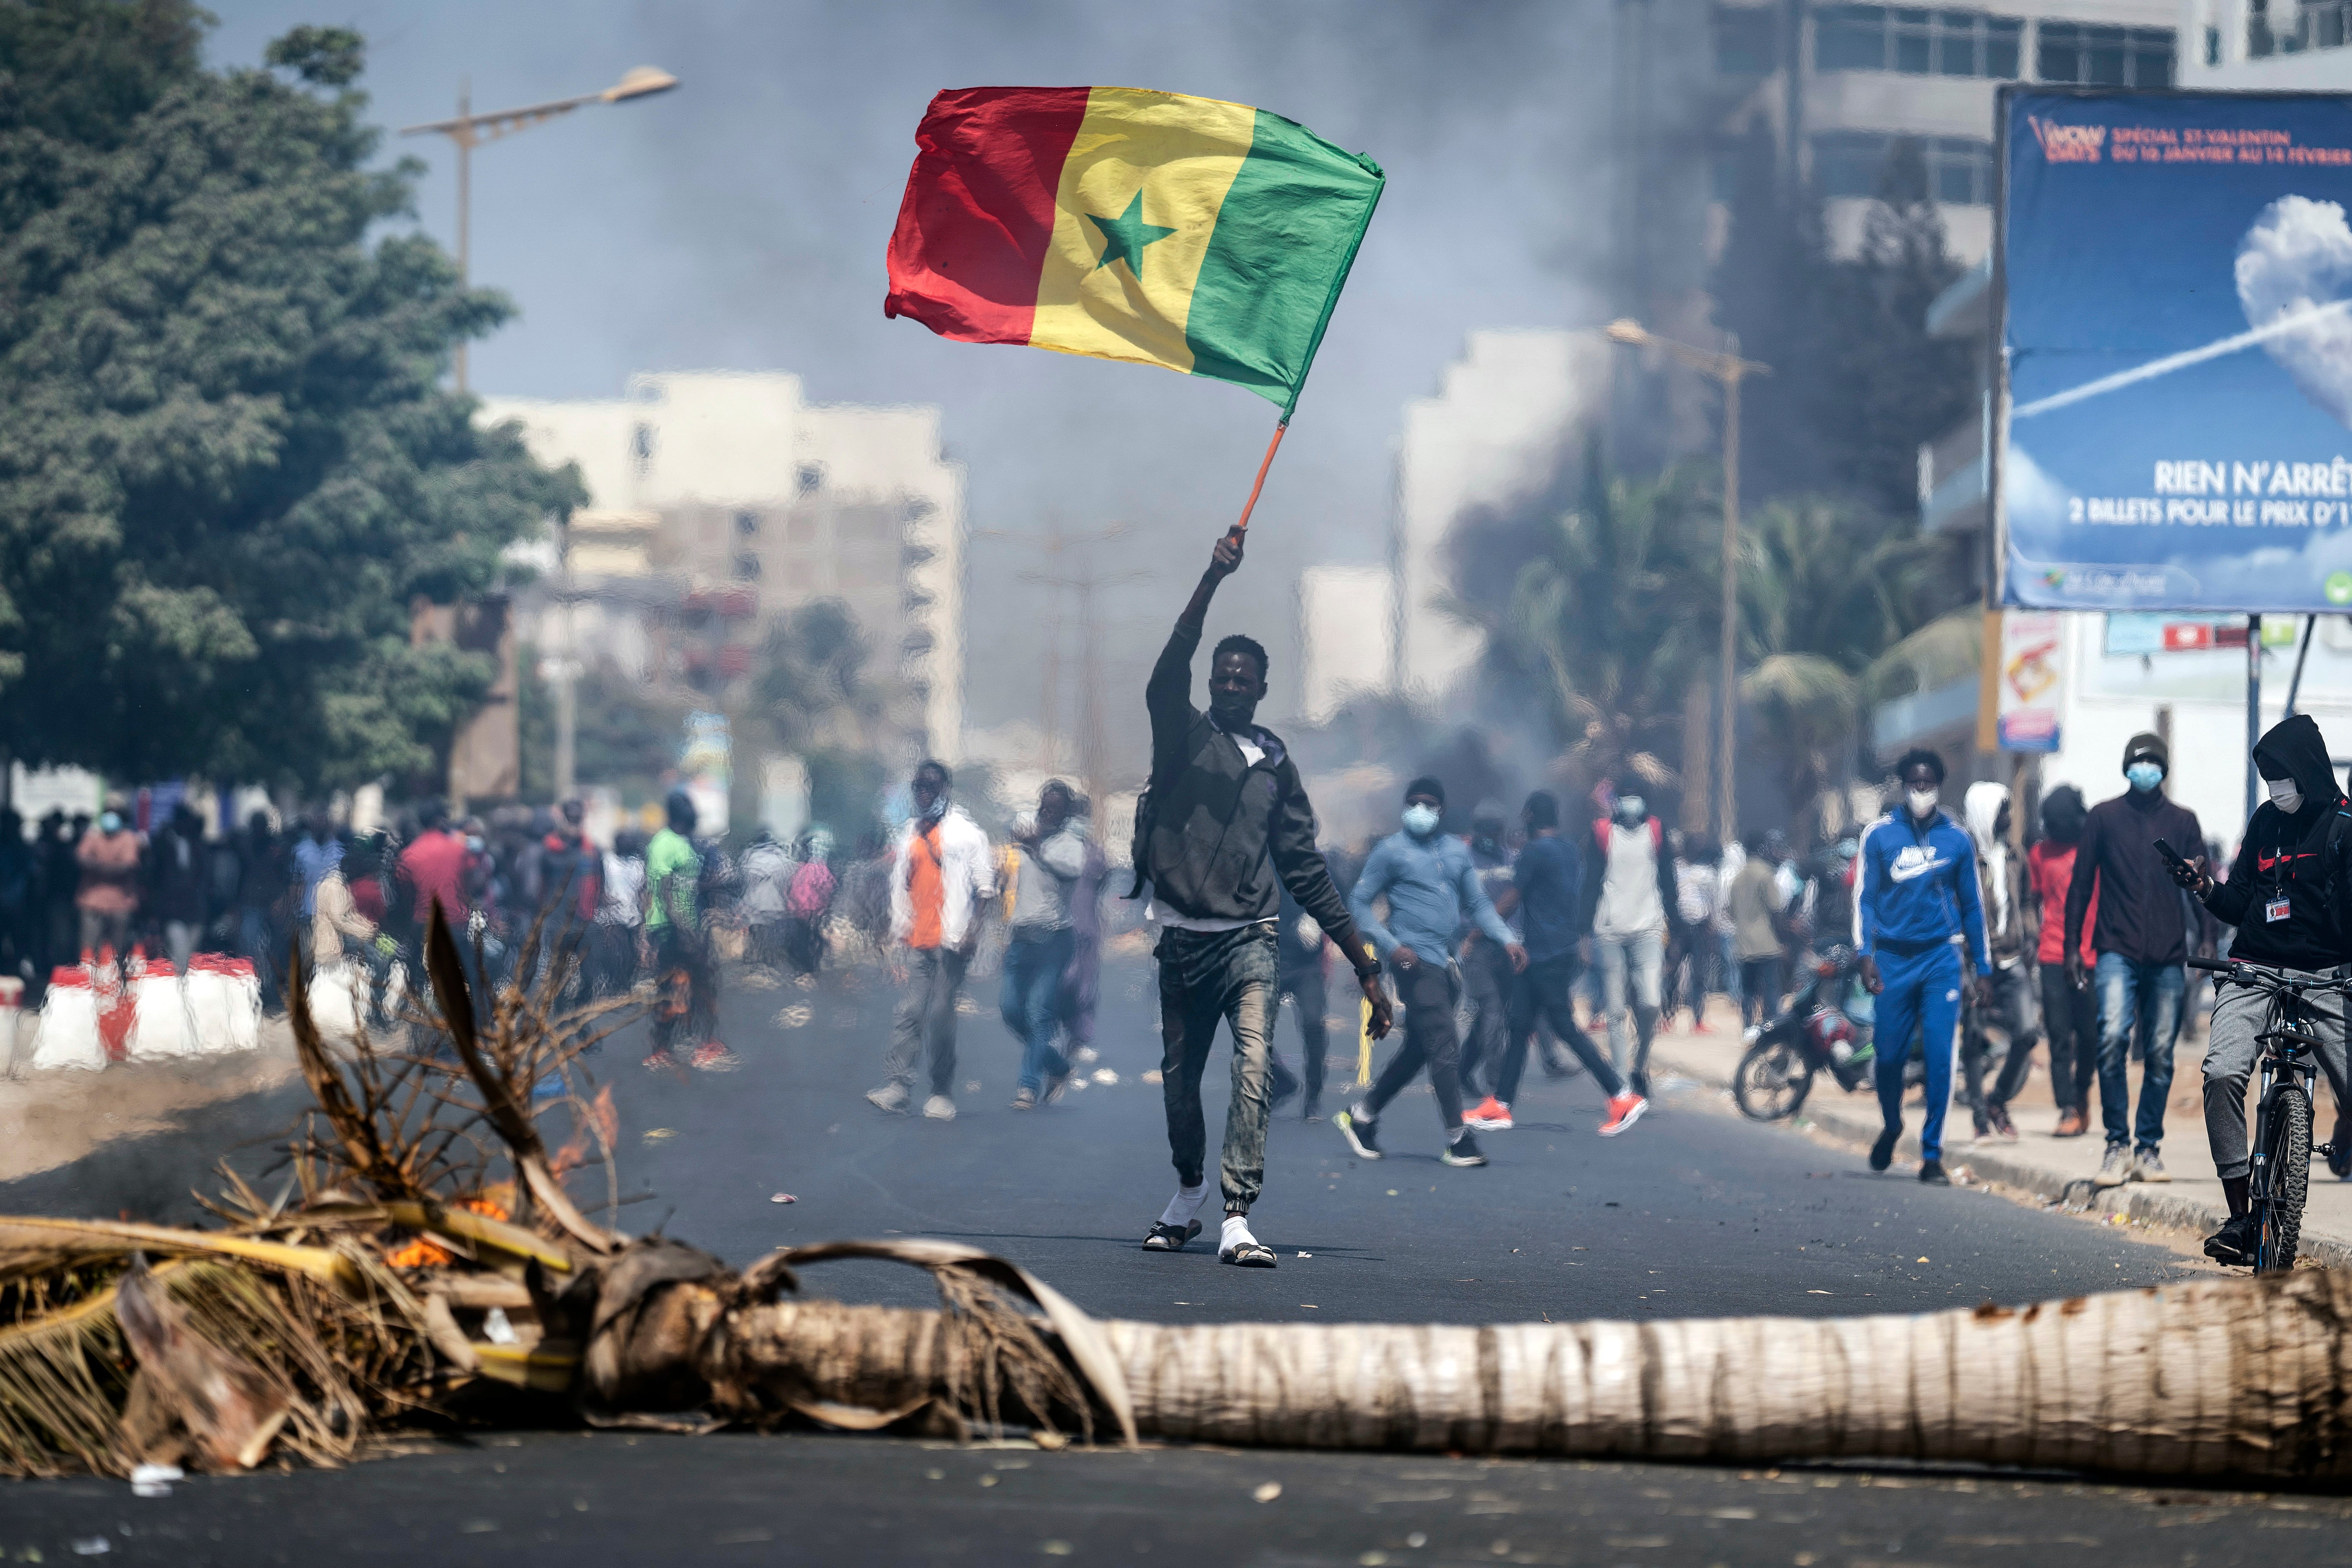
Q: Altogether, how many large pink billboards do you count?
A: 0